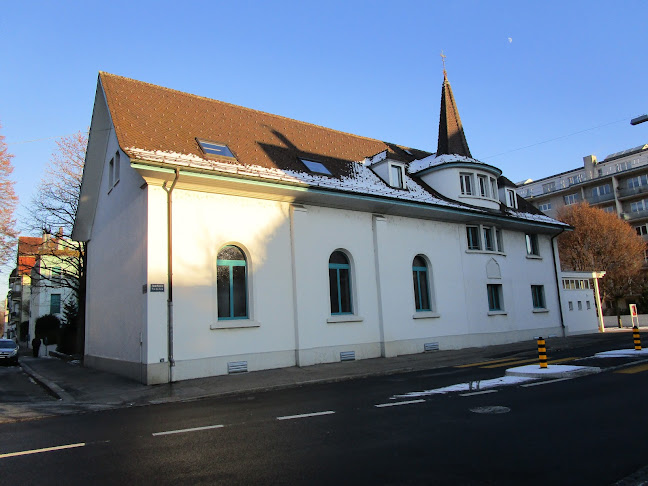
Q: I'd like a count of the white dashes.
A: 6